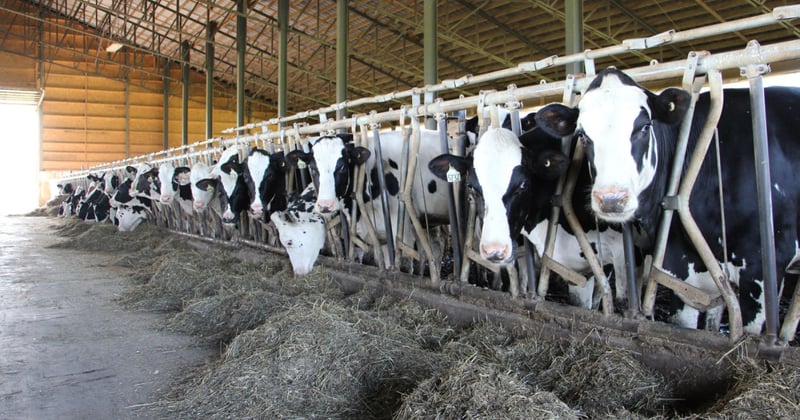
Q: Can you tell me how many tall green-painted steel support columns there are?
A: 8